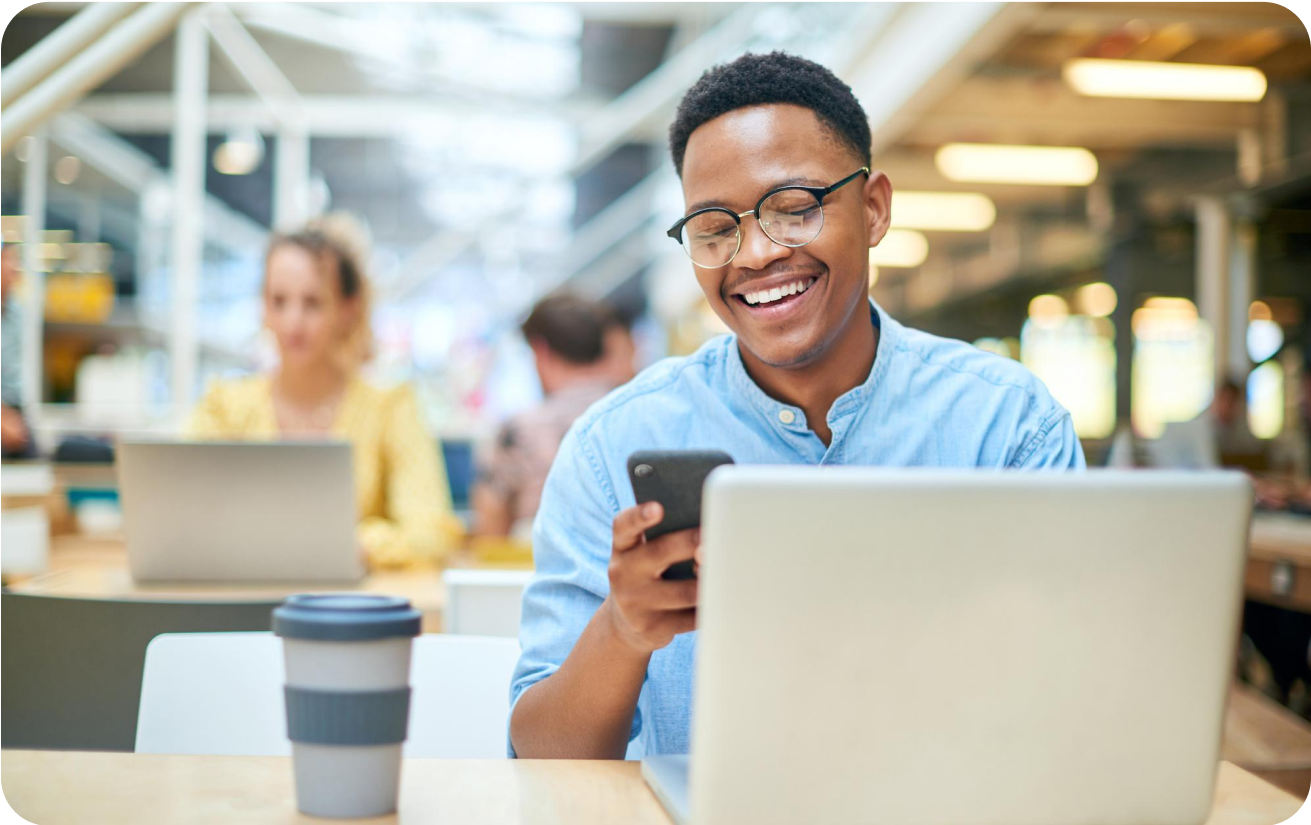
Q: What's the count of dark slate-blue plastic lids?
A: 1